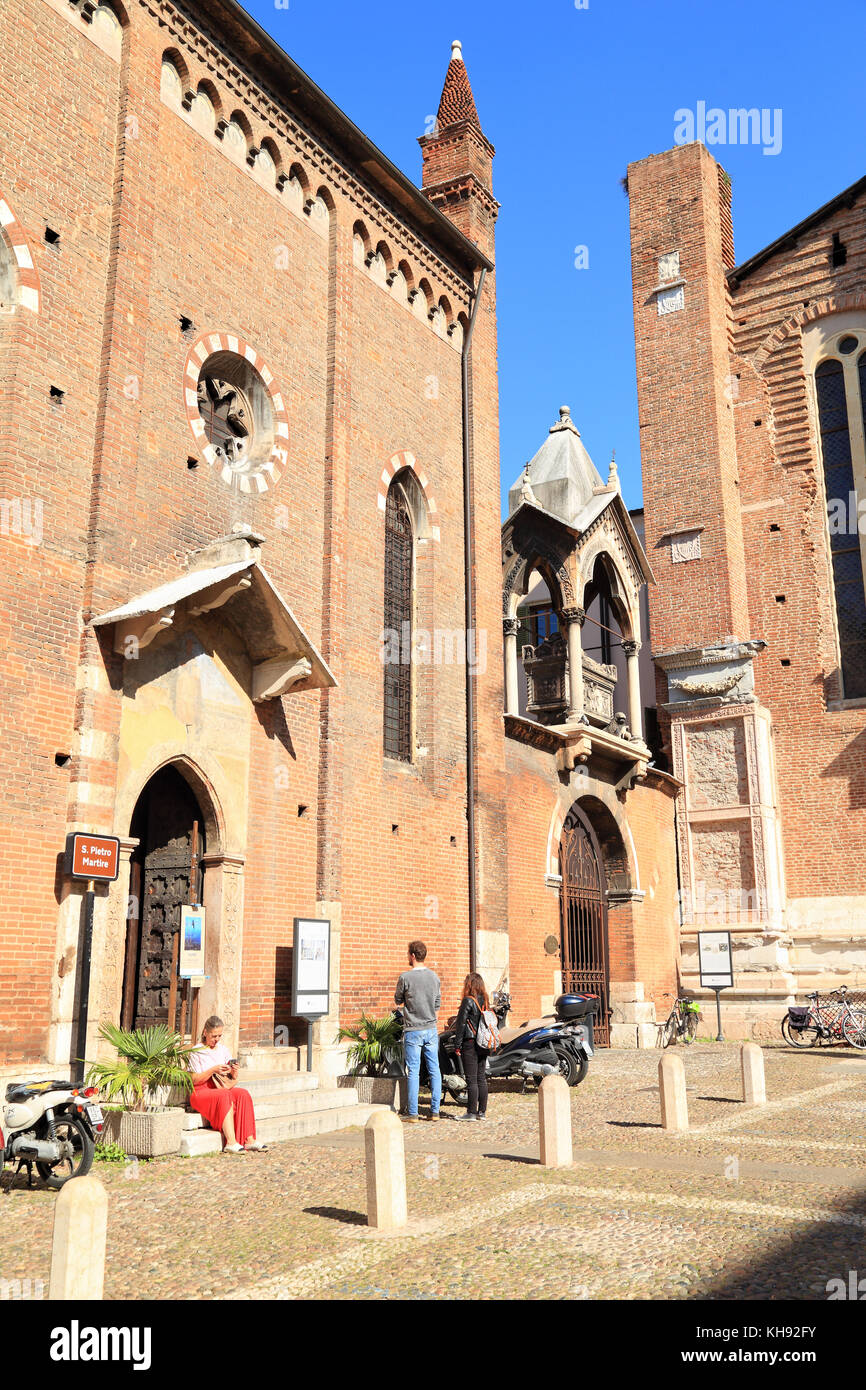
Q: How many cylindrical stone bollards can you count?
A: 5